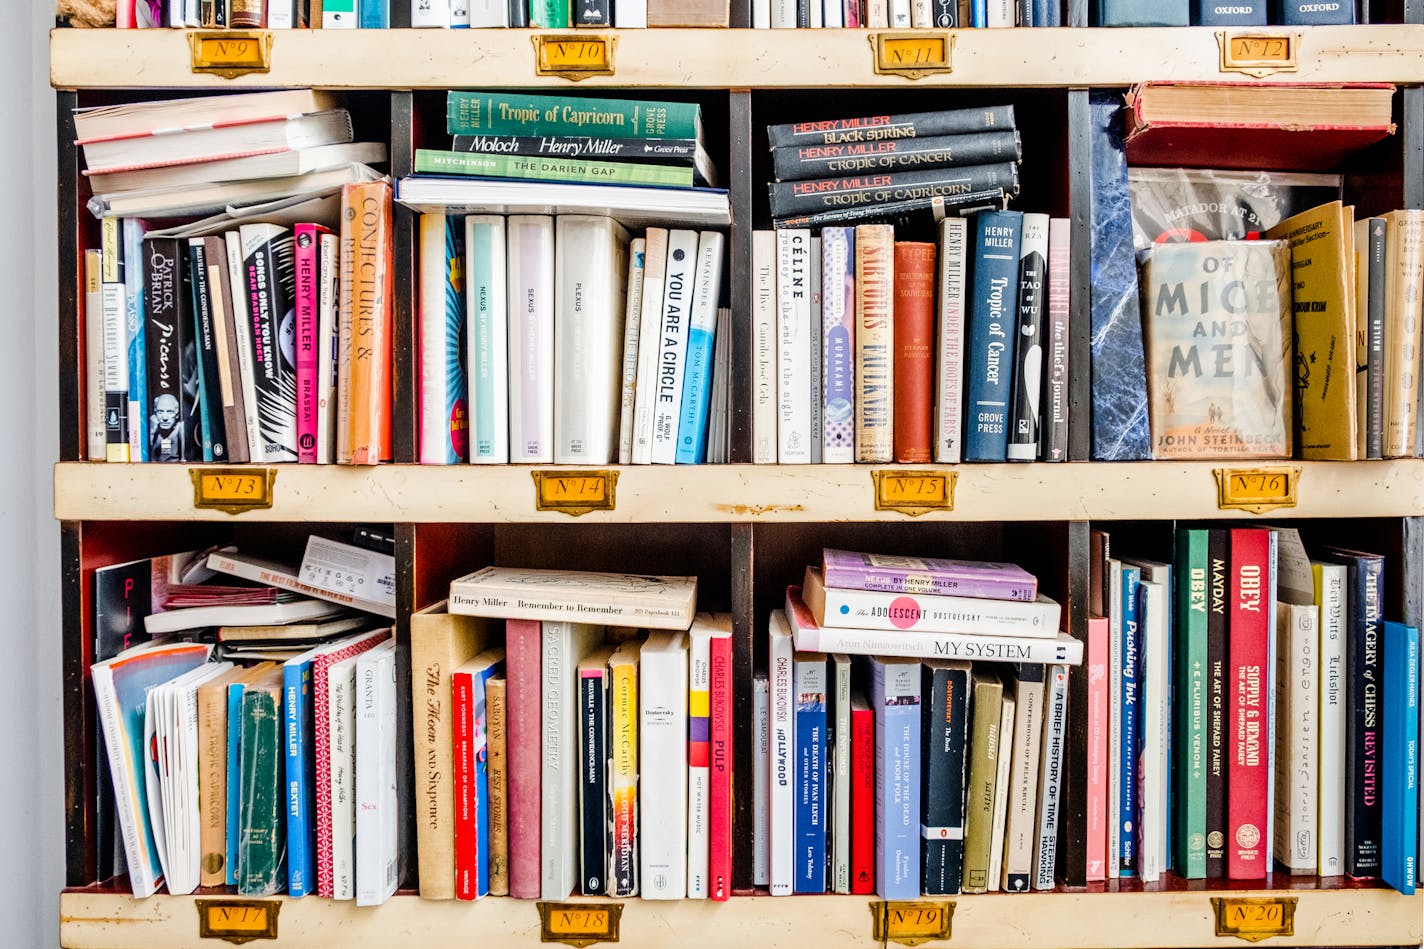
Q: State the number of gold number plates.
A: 12